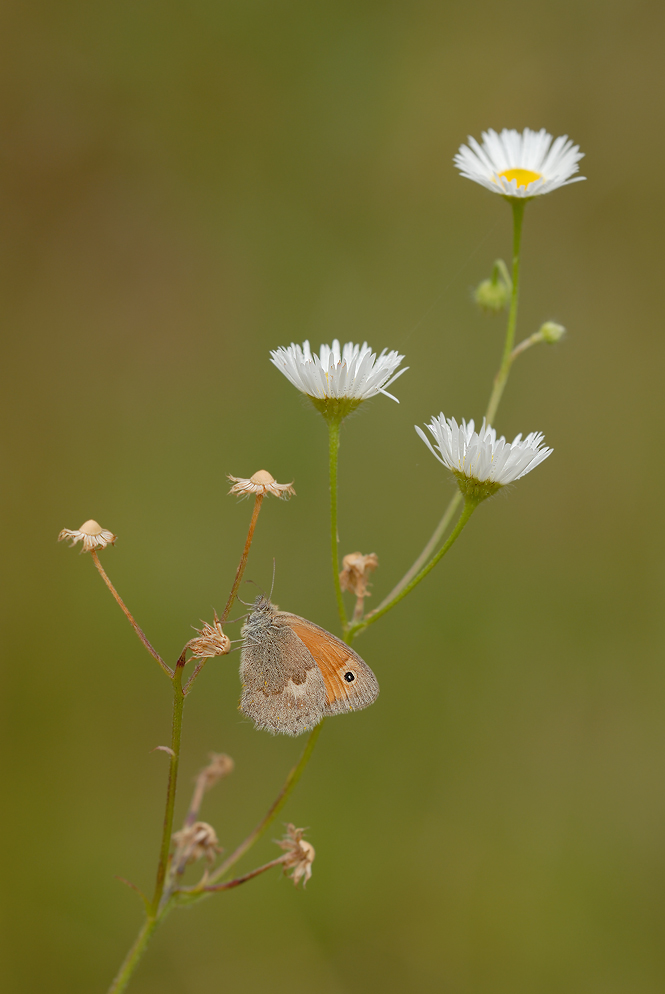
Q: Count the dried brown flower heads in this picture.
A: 7